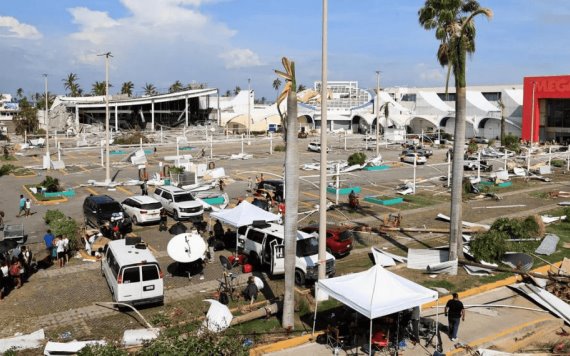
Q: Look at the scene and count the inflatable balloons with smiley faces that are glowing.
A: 0